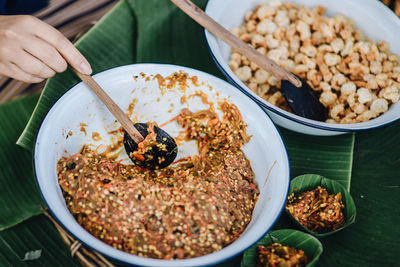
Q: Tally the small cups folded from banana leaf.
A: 2